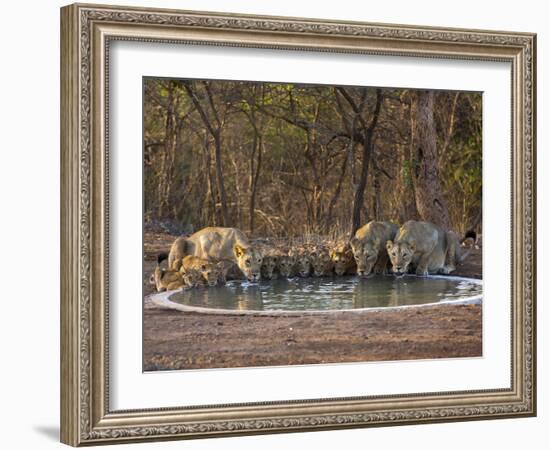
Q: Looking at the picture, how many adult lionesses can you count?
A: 3